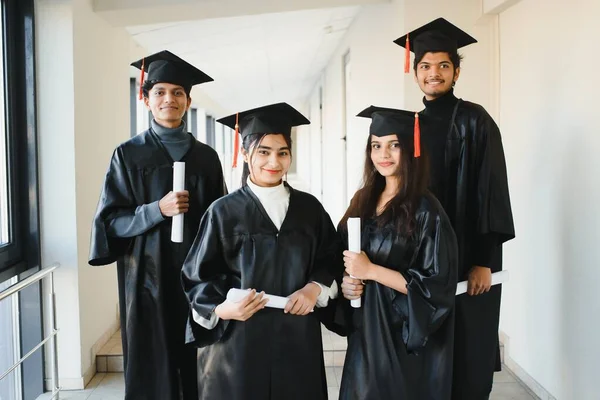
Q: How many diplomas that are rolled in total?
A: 4